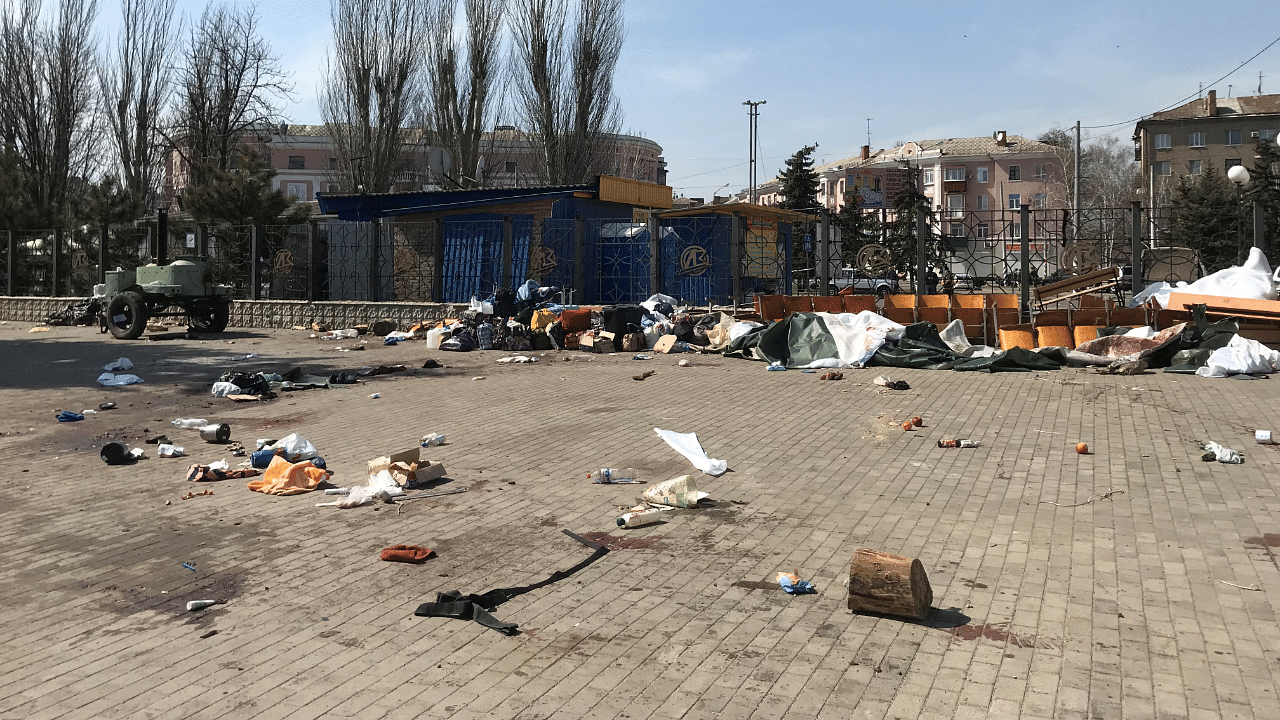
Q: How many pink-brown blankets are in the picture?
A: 1